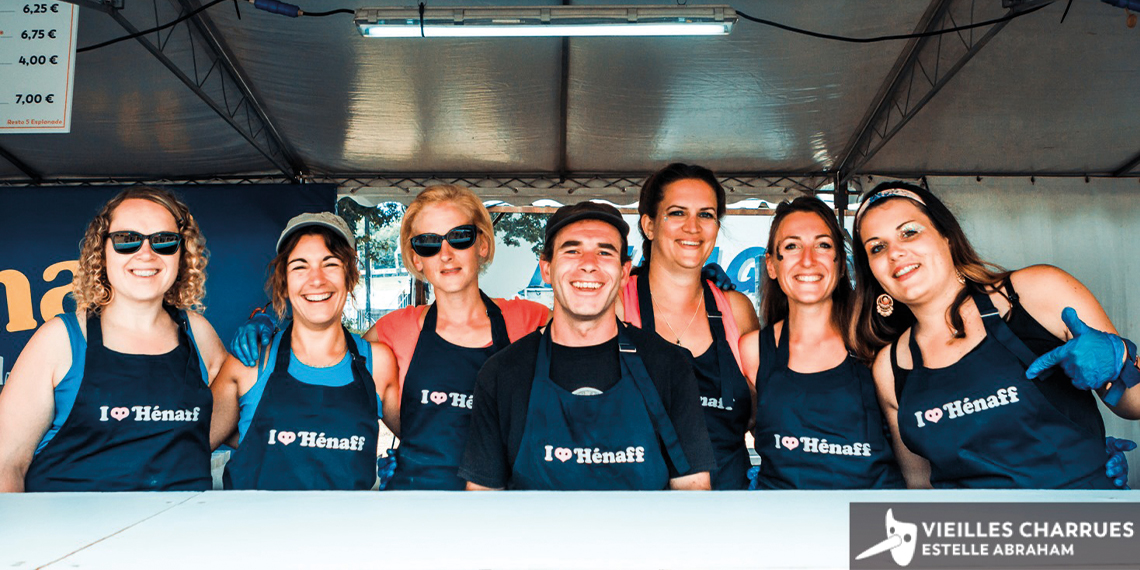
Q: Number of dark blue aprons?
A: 7